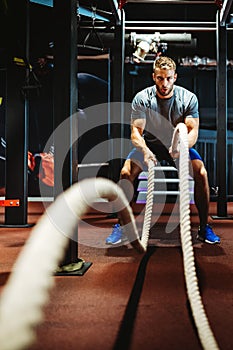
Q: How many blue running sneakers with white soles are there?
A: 2